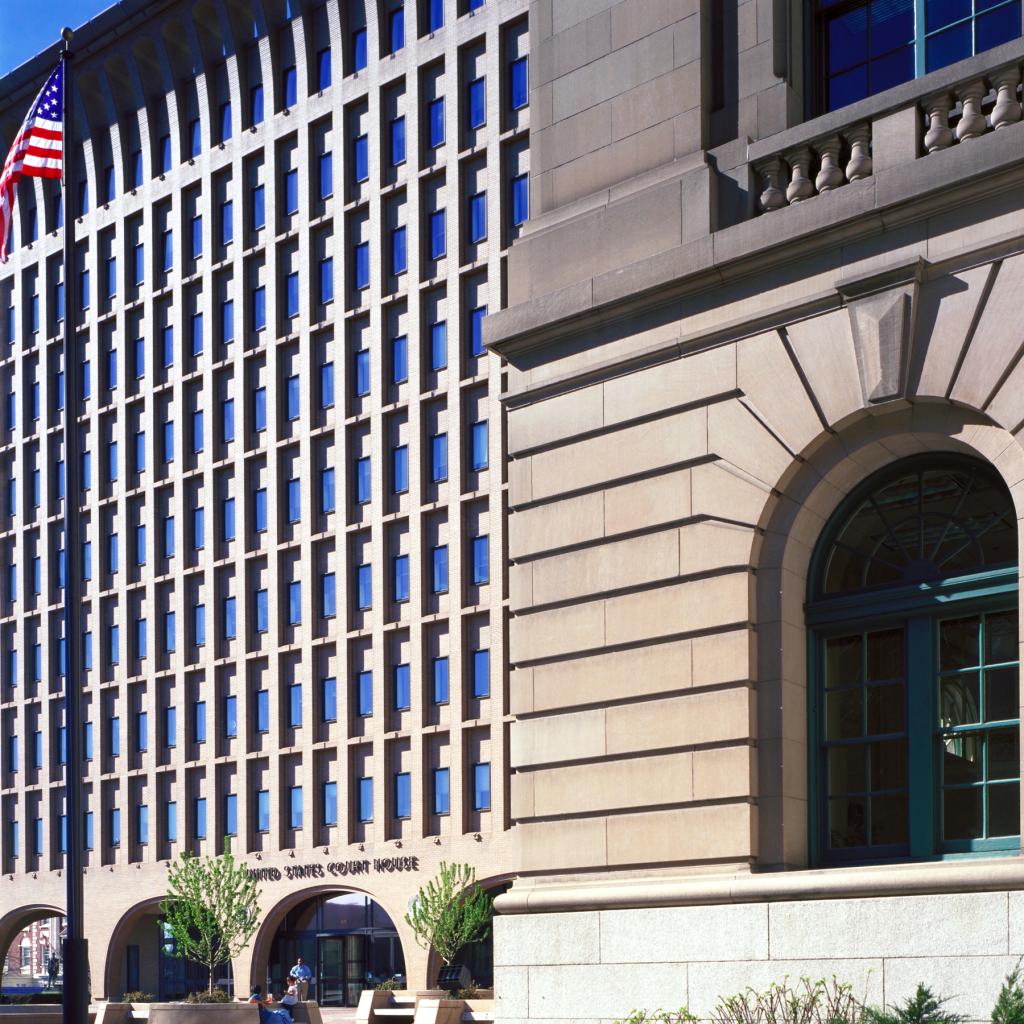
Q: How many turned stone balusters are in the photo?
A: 7